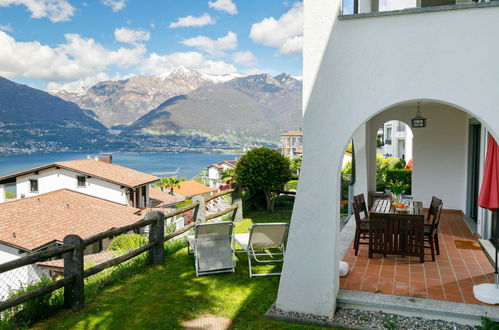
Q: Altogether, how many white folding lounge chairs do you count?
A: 2